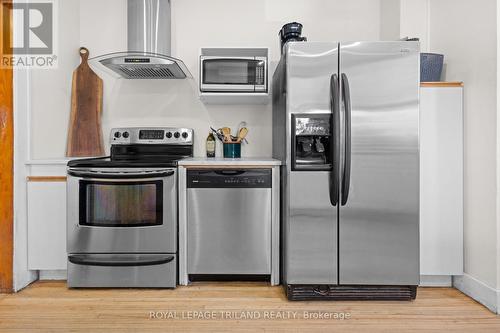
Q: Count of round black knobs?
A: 5